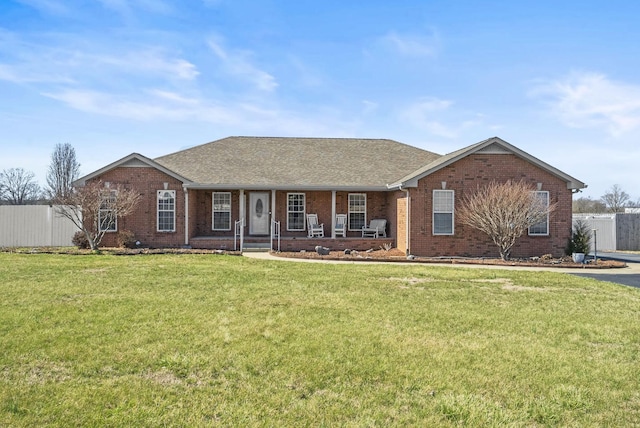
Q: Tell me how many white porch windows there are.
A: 3